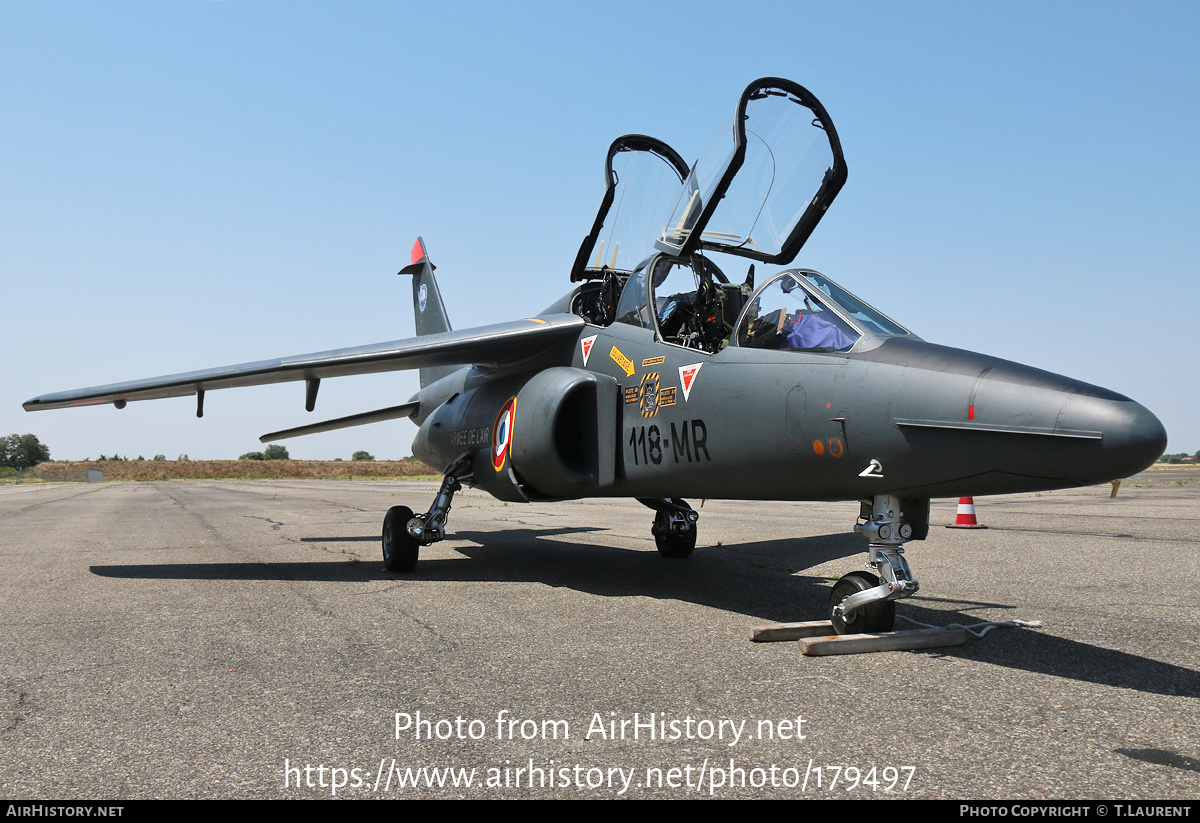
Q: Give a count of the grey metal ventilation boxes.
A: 1